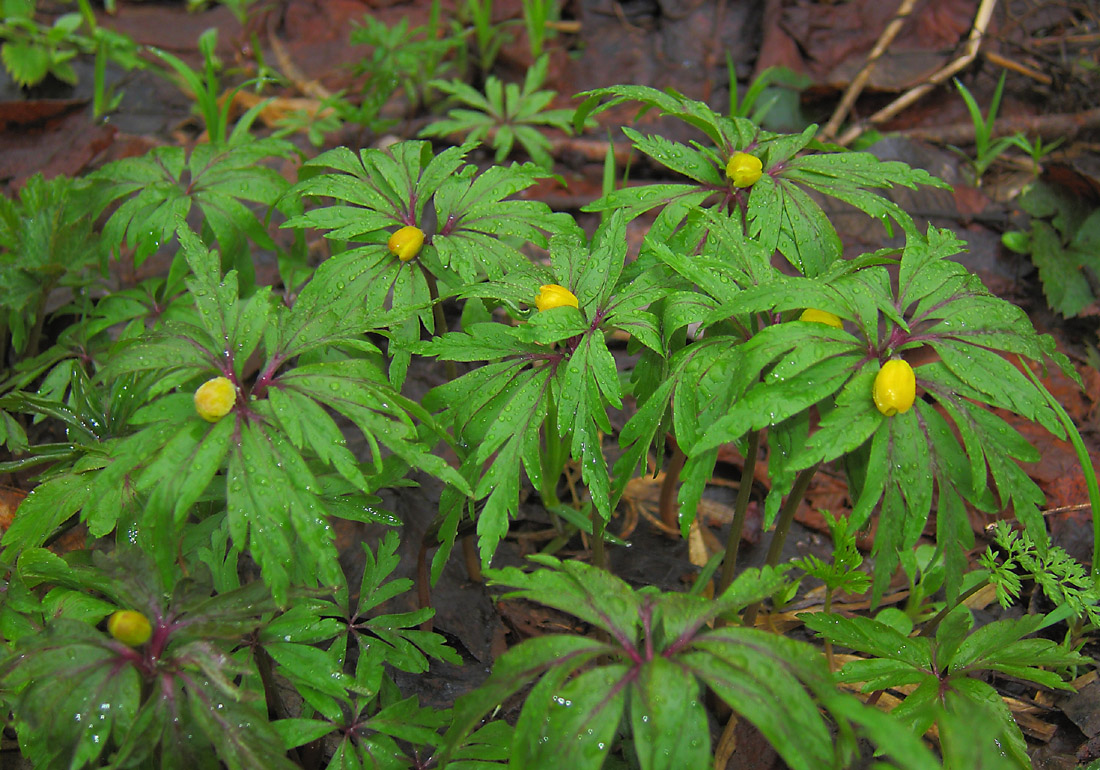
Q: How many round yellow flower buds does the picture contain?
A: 7